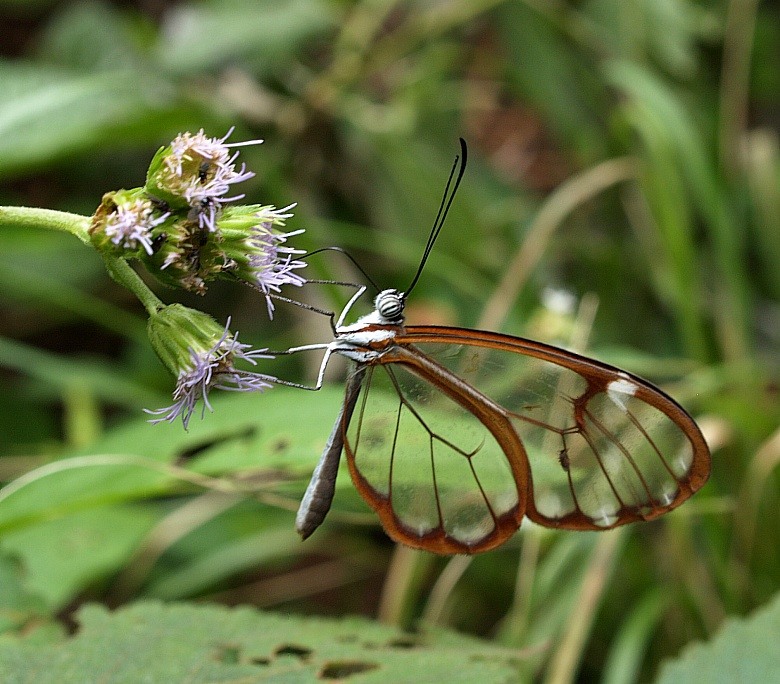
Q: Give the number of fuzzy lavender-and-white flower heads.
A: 4